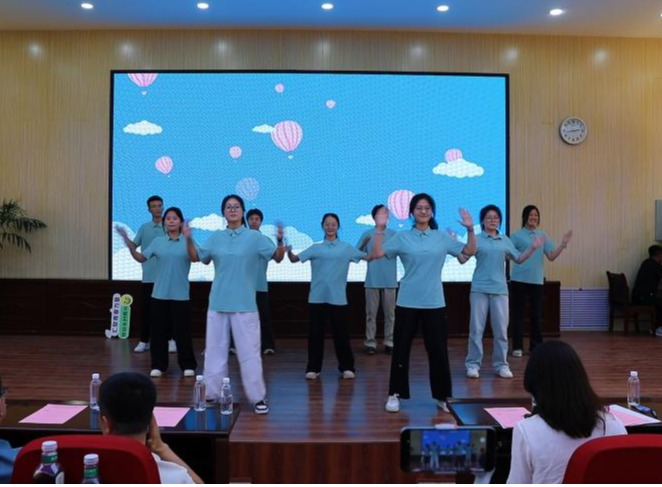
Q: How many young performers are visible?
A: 9